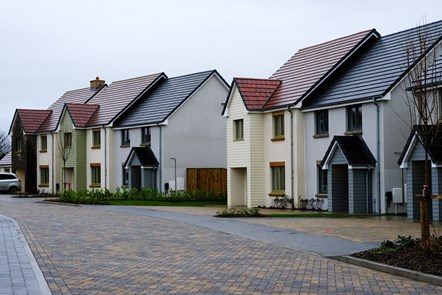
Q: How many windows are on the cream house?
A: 3